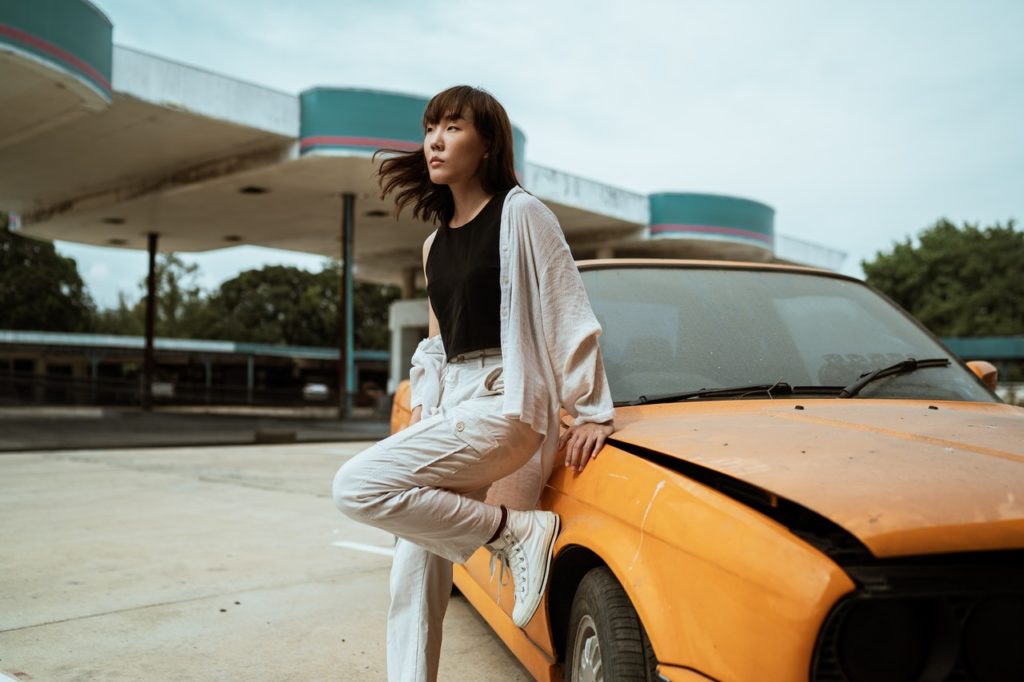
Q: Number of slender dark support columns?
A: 2